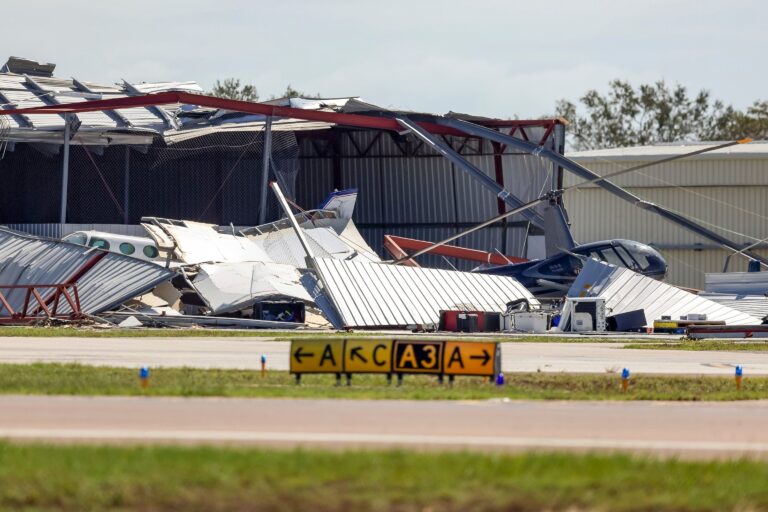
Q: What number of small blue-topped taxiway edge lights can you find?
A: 5